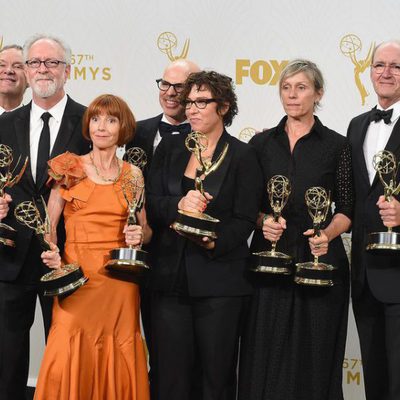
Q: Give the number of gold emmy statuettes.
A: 8